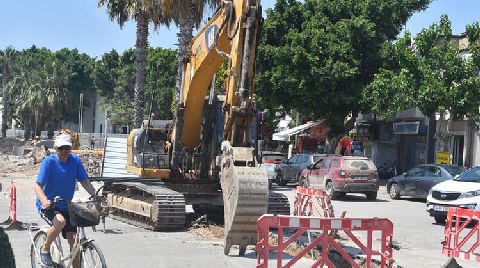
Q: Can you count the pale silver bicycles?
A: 1